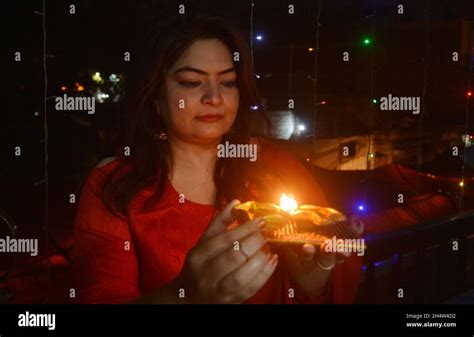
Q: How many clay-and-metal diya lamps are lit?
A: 1